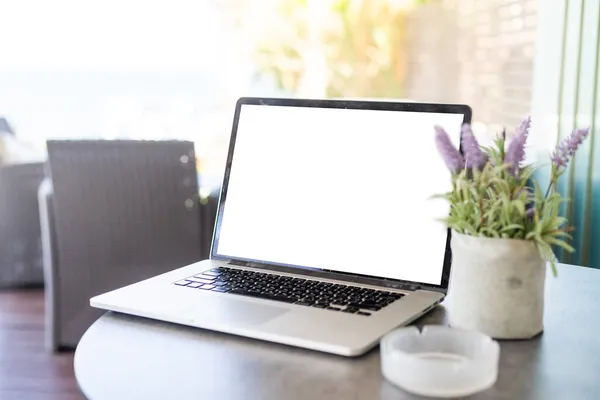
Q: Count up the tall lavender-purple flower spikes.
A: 4